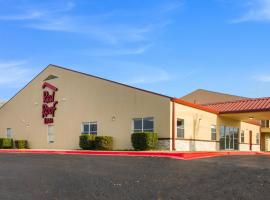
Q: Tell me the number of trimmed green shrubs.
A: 5